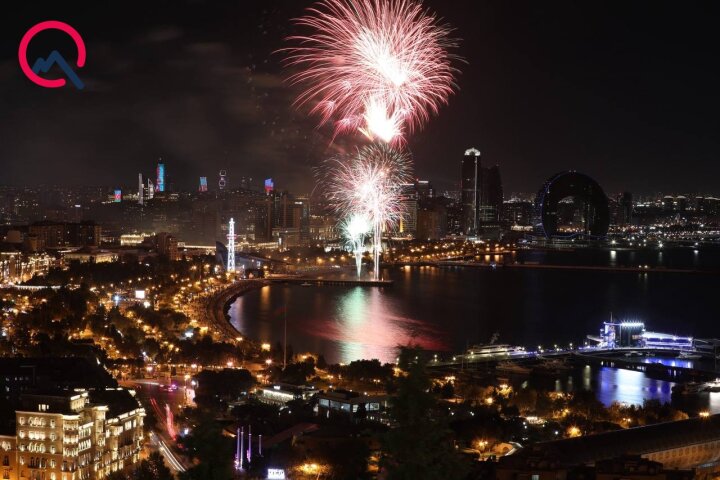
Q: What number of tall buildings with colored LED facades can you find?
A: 4